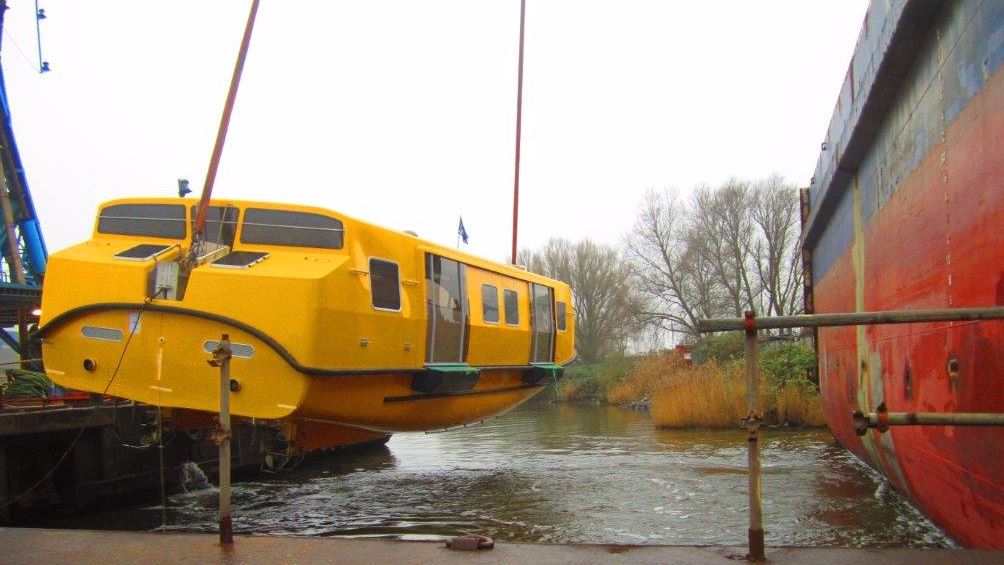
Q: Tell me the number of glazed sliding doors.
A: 2